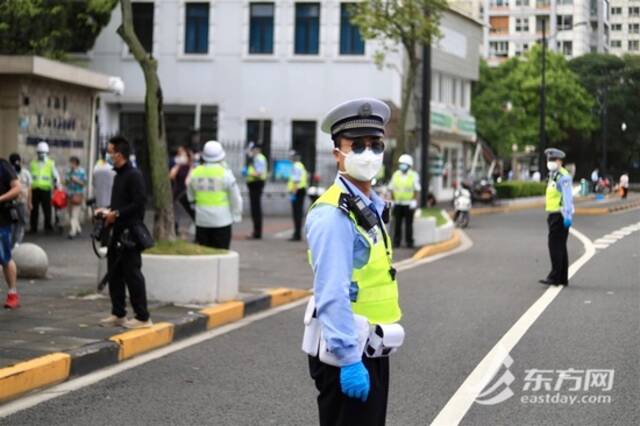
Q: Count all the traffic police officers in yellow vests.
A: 7